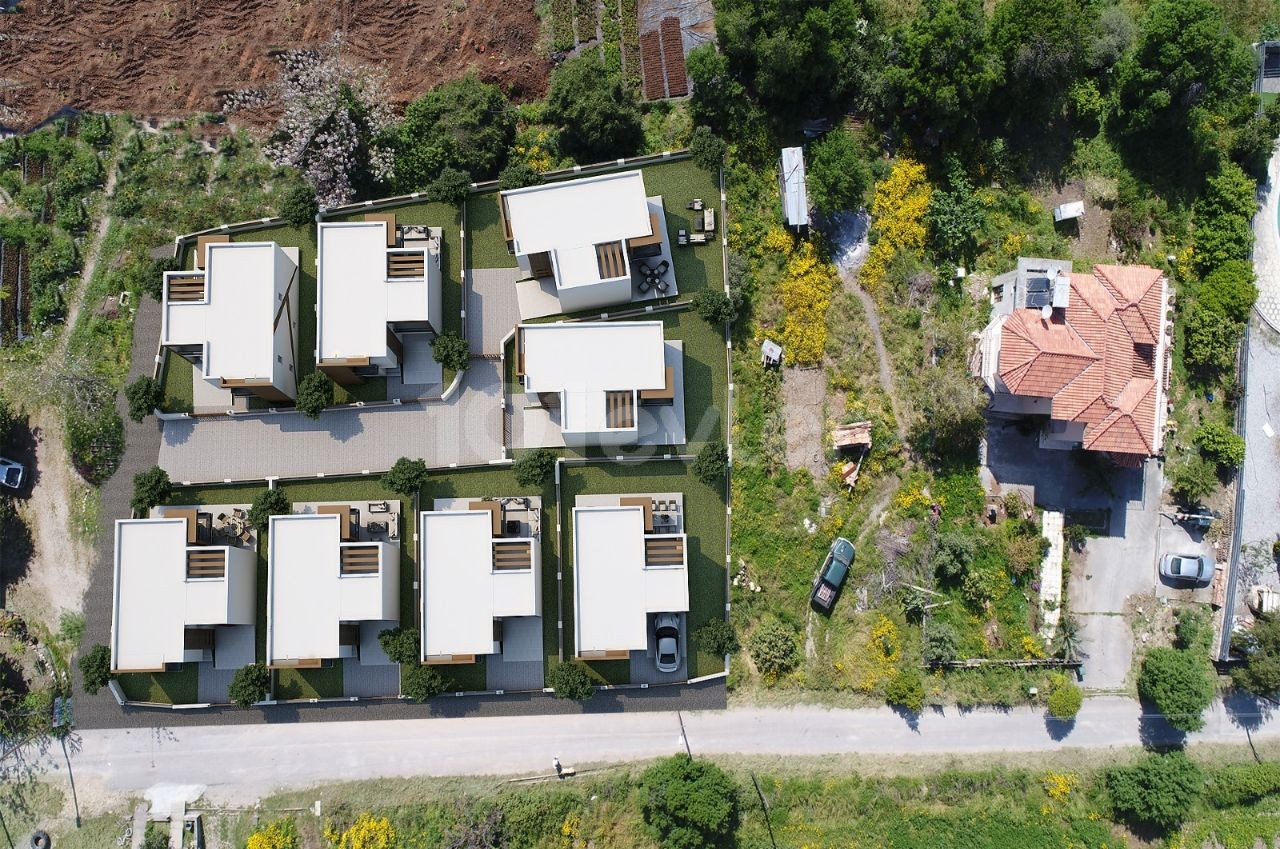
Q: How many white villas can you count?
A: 8